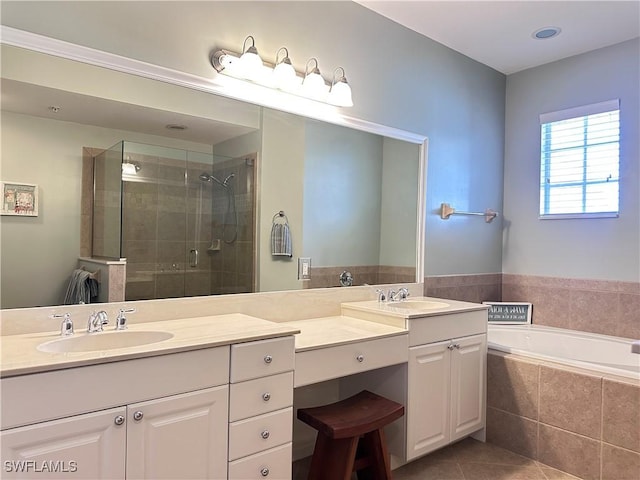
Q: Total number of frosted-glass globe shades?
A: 4